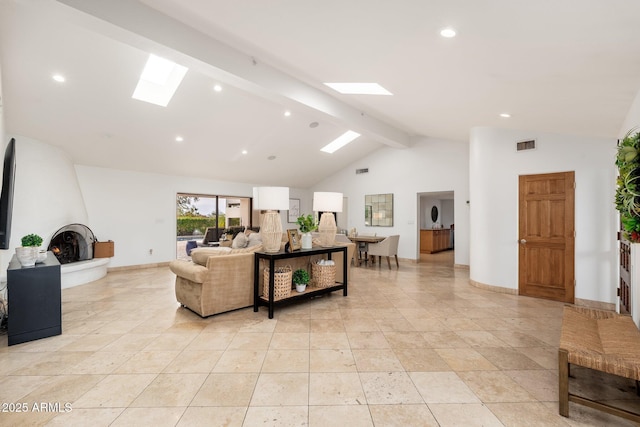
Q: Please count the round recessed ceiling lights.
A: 7